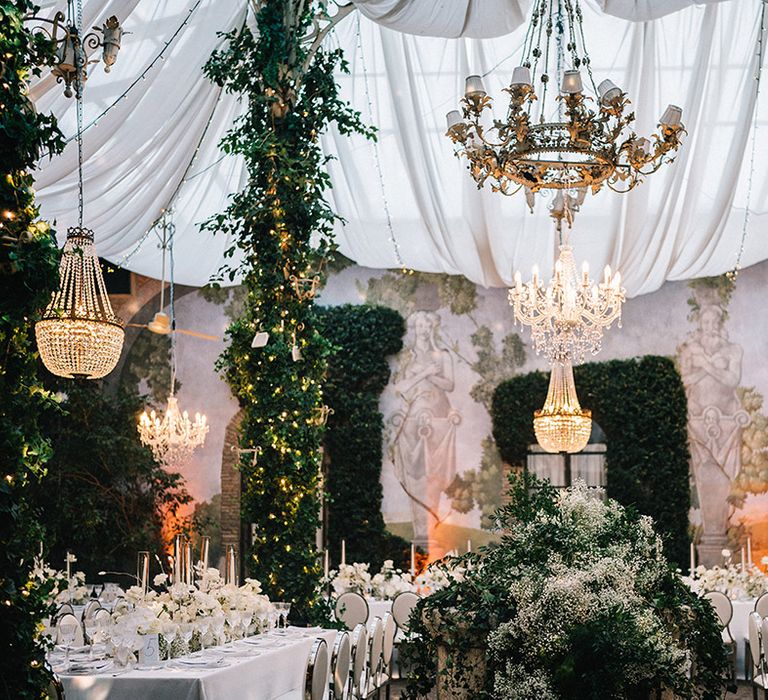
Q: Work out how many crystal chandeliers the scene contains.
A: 4